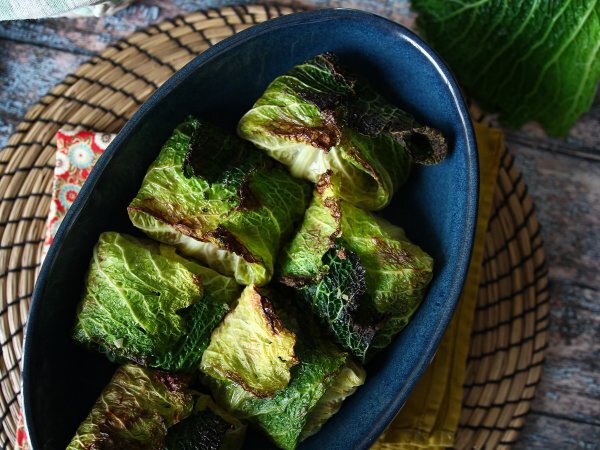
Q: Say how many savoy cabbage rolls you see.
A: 6